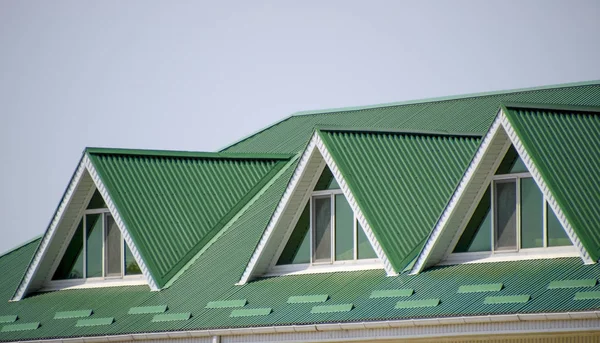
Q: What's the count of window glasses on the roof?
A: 15